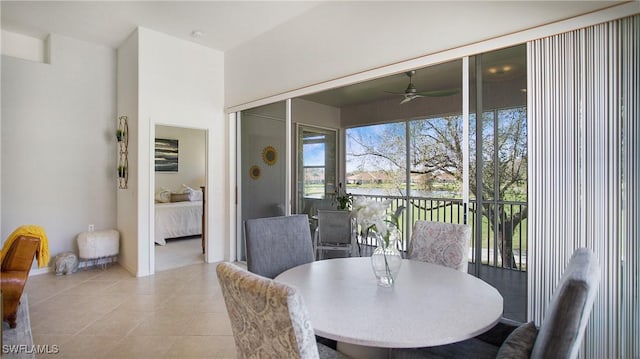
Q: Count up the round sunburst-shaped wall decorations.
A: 2